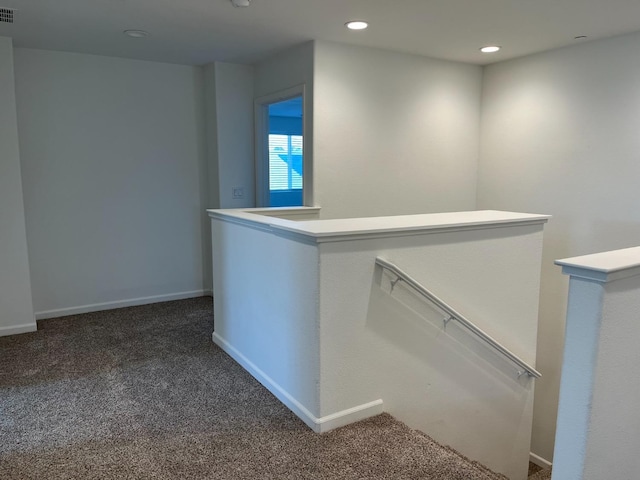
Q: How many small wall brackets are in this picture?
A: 3